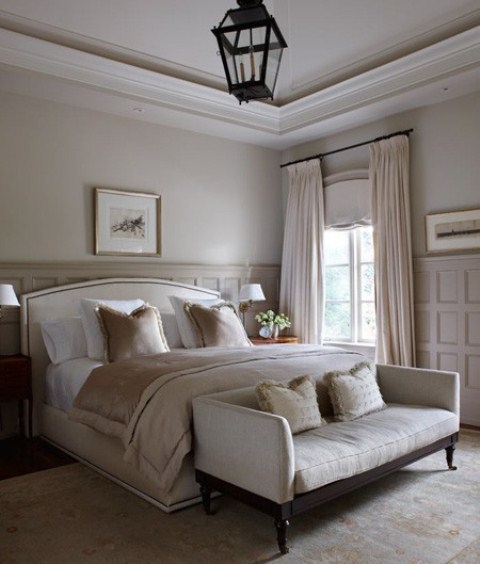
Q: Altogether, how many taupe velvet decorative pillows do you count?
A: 2